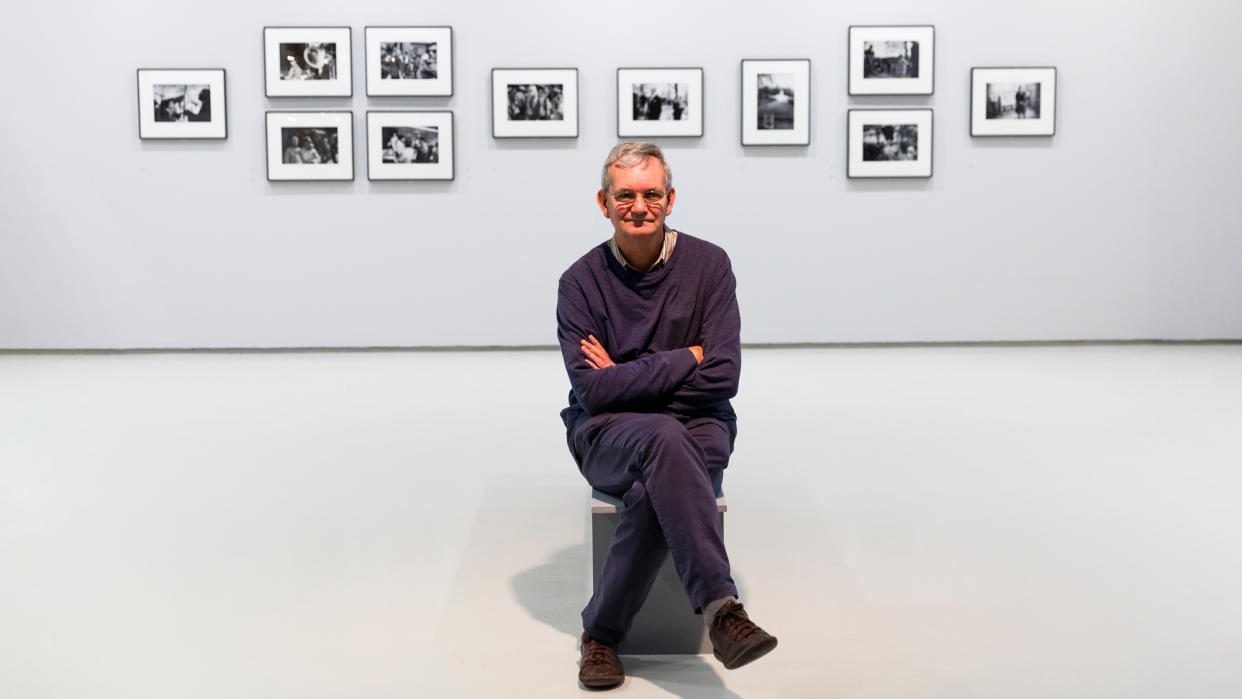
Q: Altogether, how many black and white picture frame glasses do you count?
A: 11